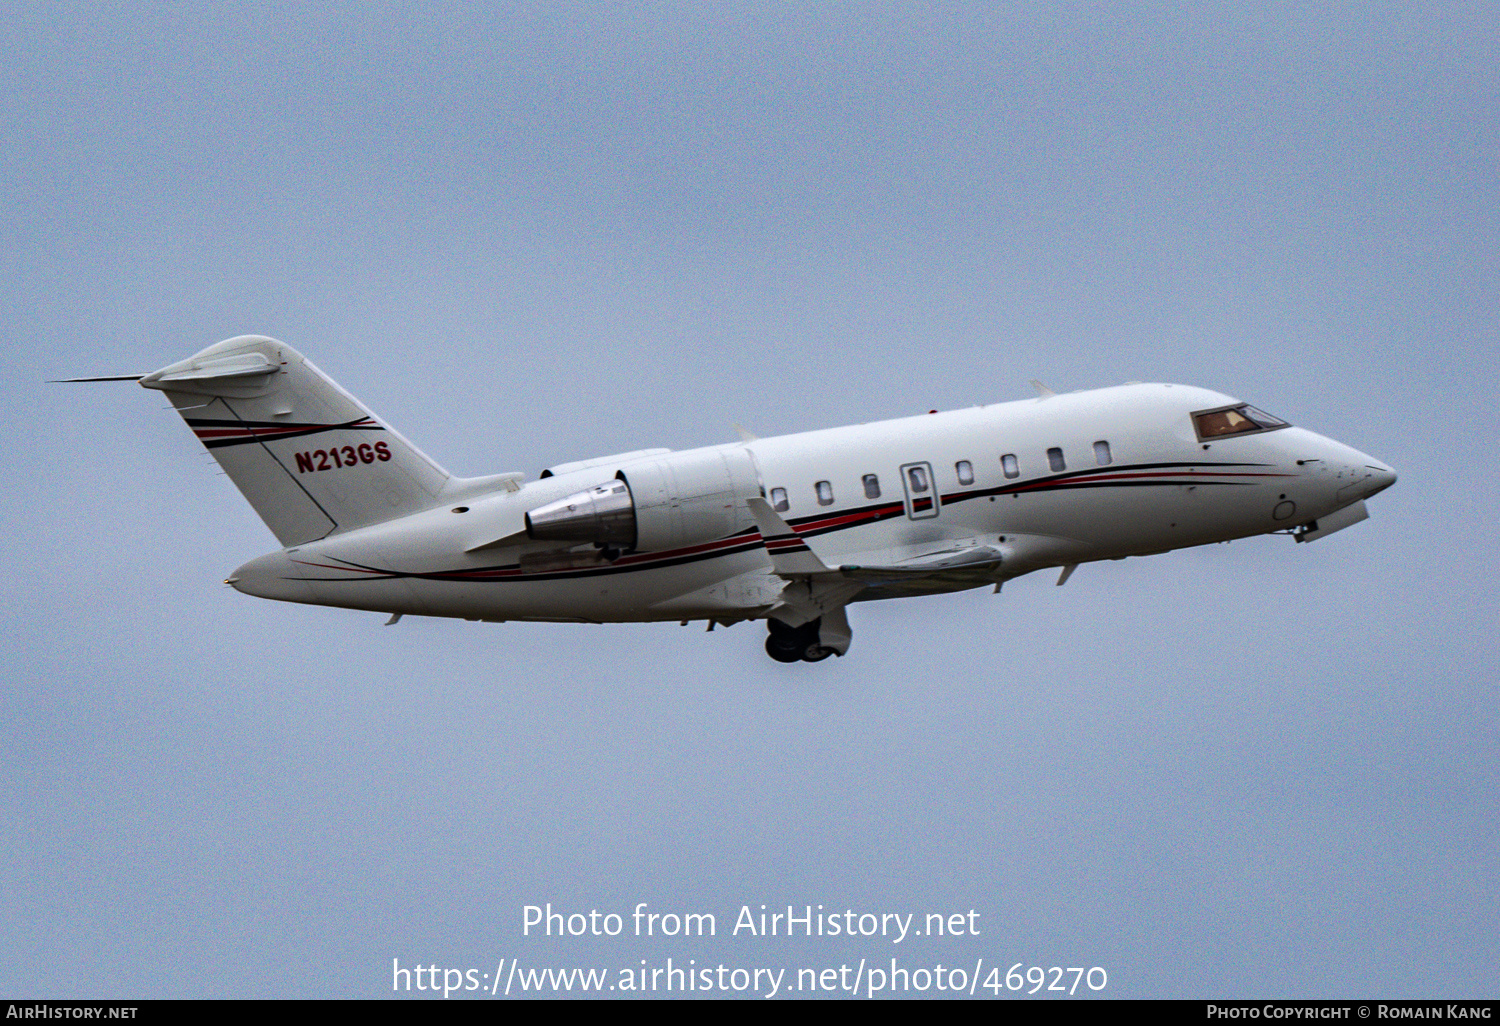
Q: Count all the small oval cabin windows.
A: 8